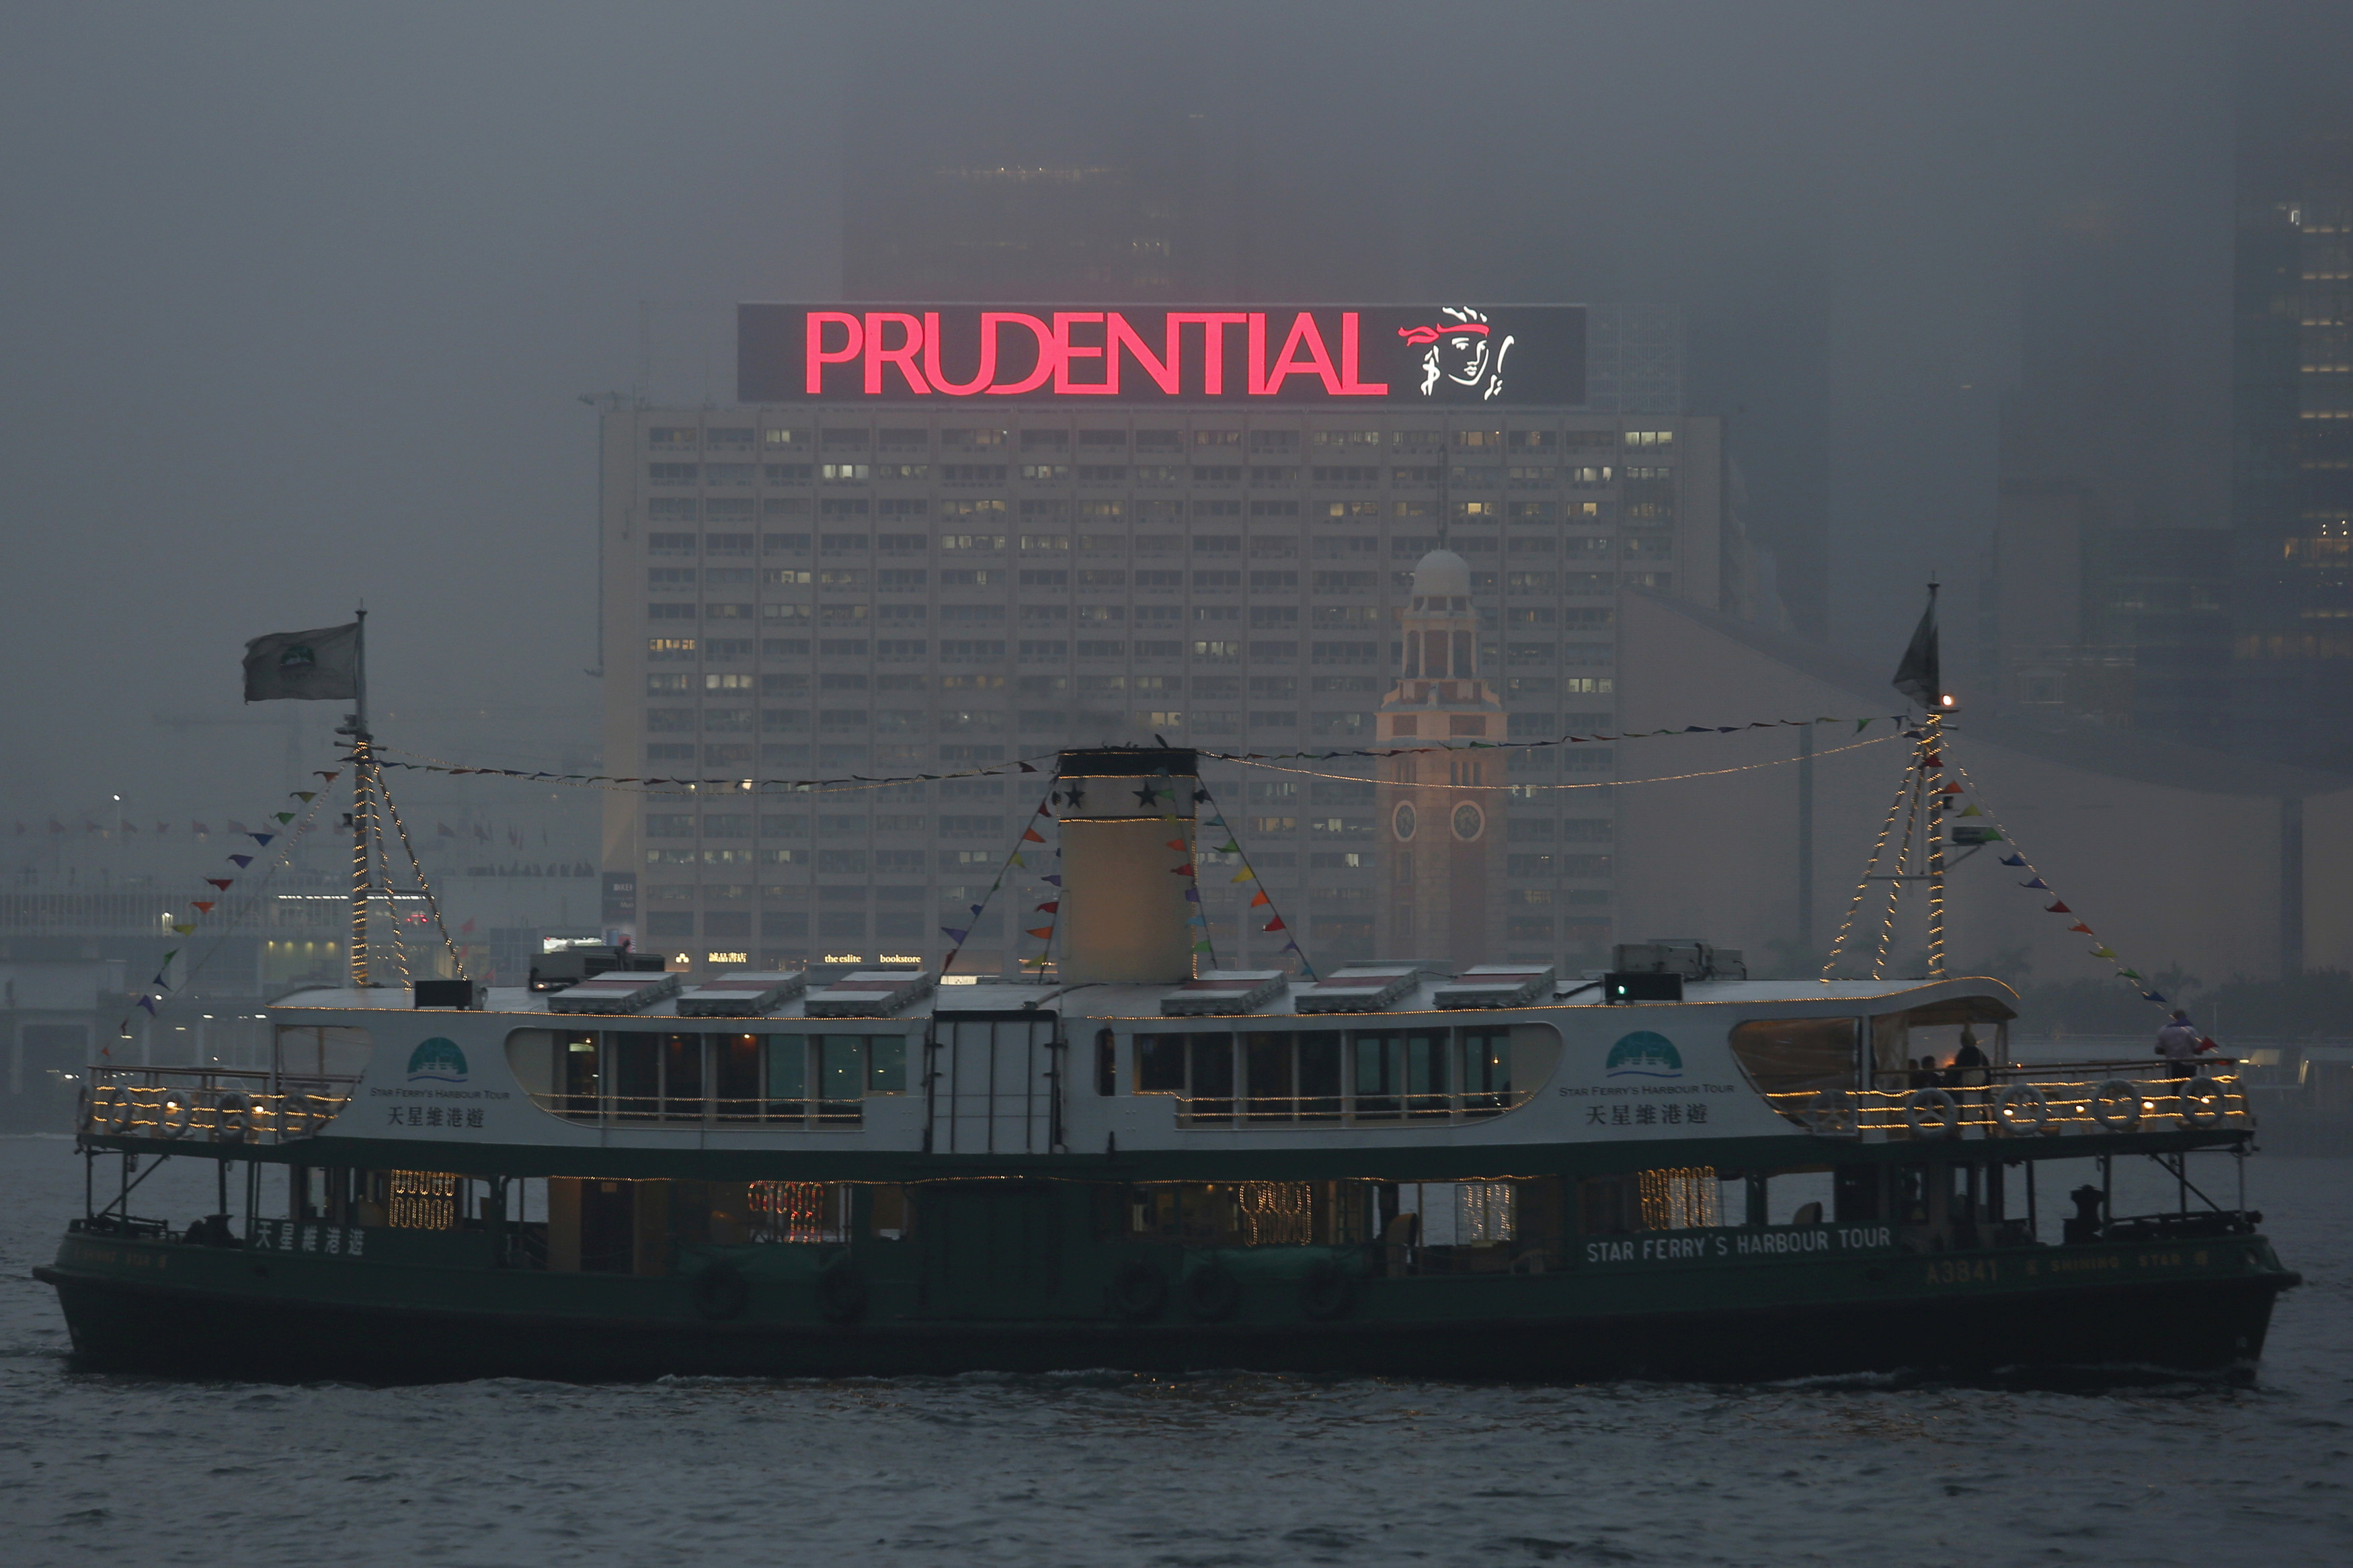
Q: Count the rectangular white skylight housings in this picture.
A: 6